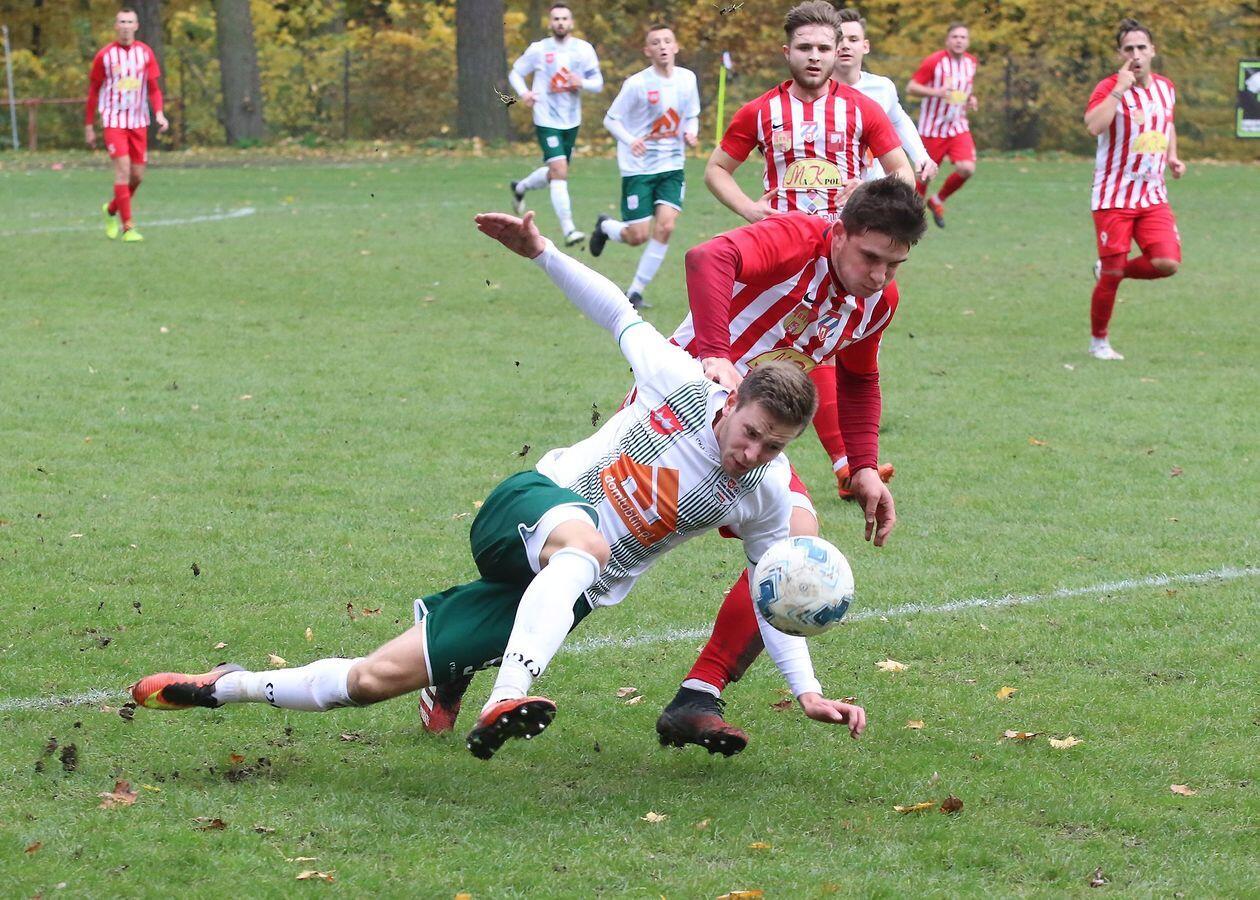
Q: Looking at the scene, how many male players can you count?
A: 9